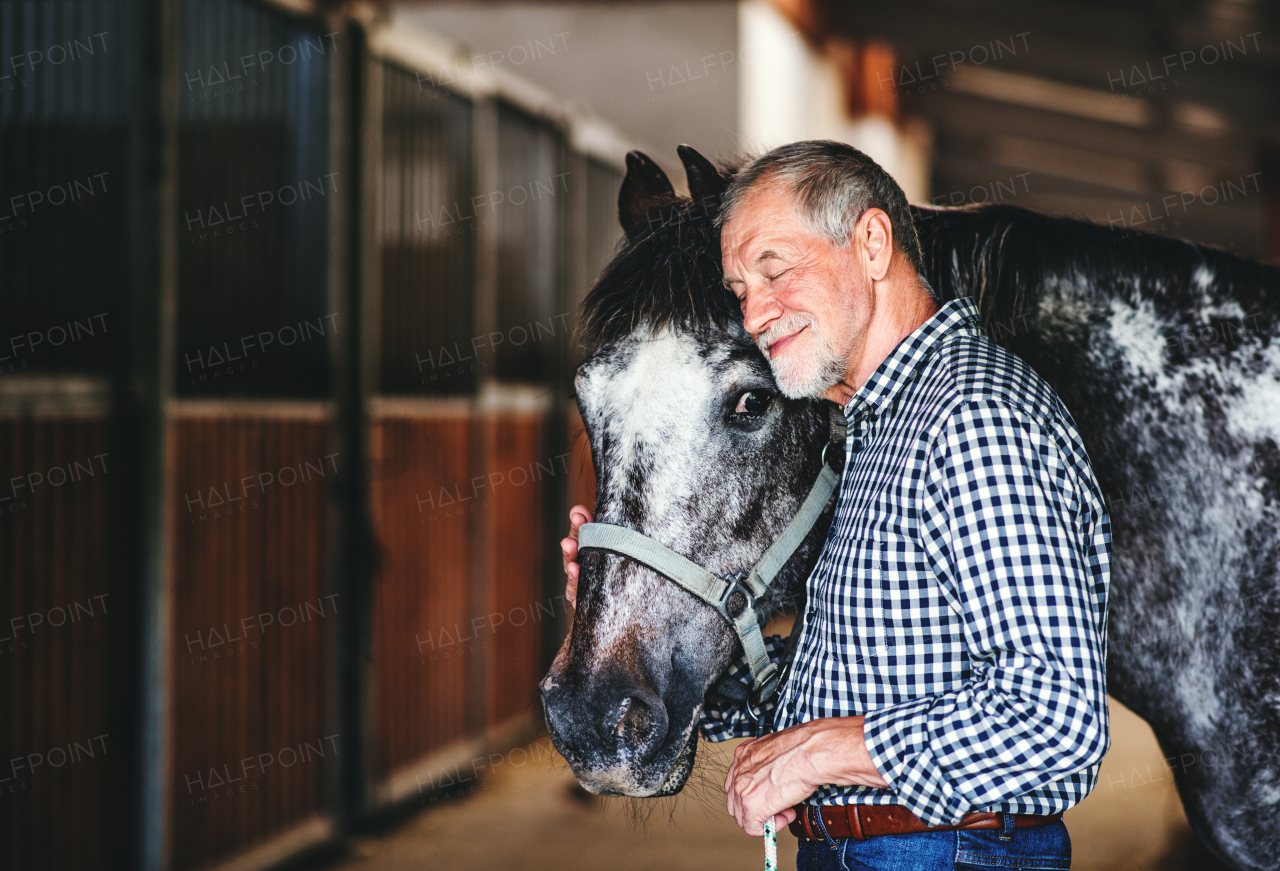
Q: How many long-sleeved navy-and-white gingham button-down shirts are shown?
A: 1